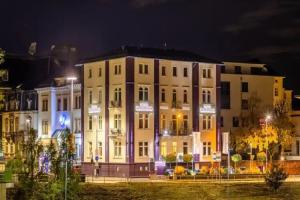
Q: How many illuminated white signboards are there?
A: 3